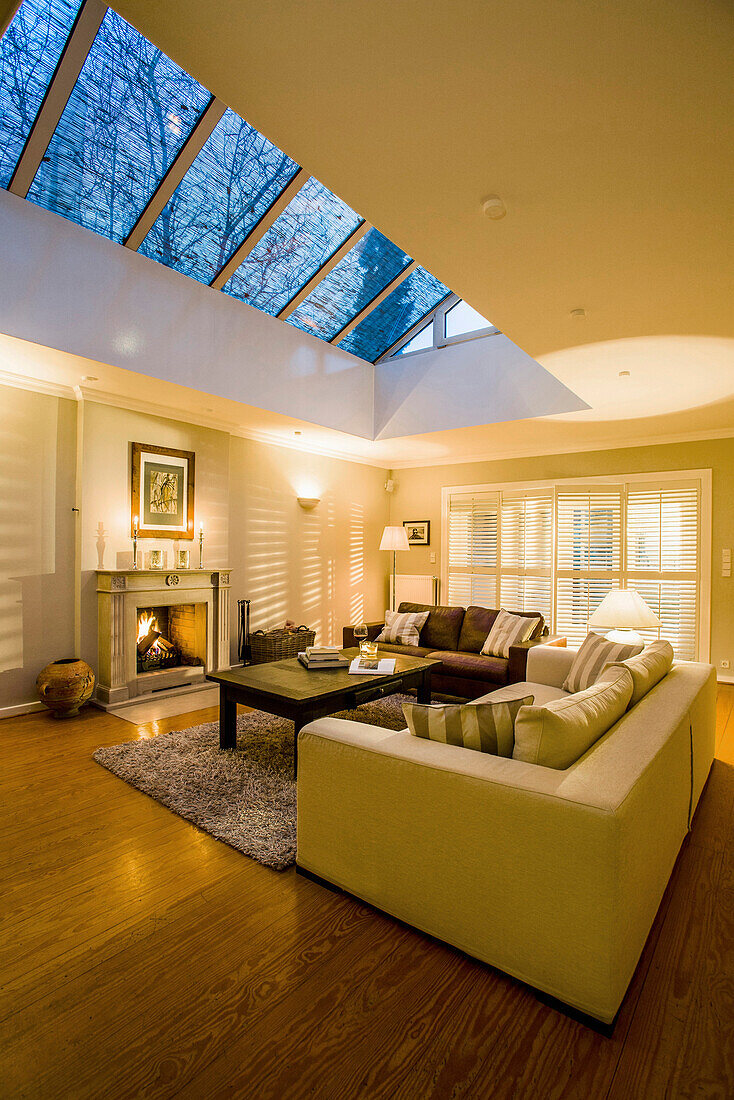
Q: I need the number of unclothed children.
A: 0